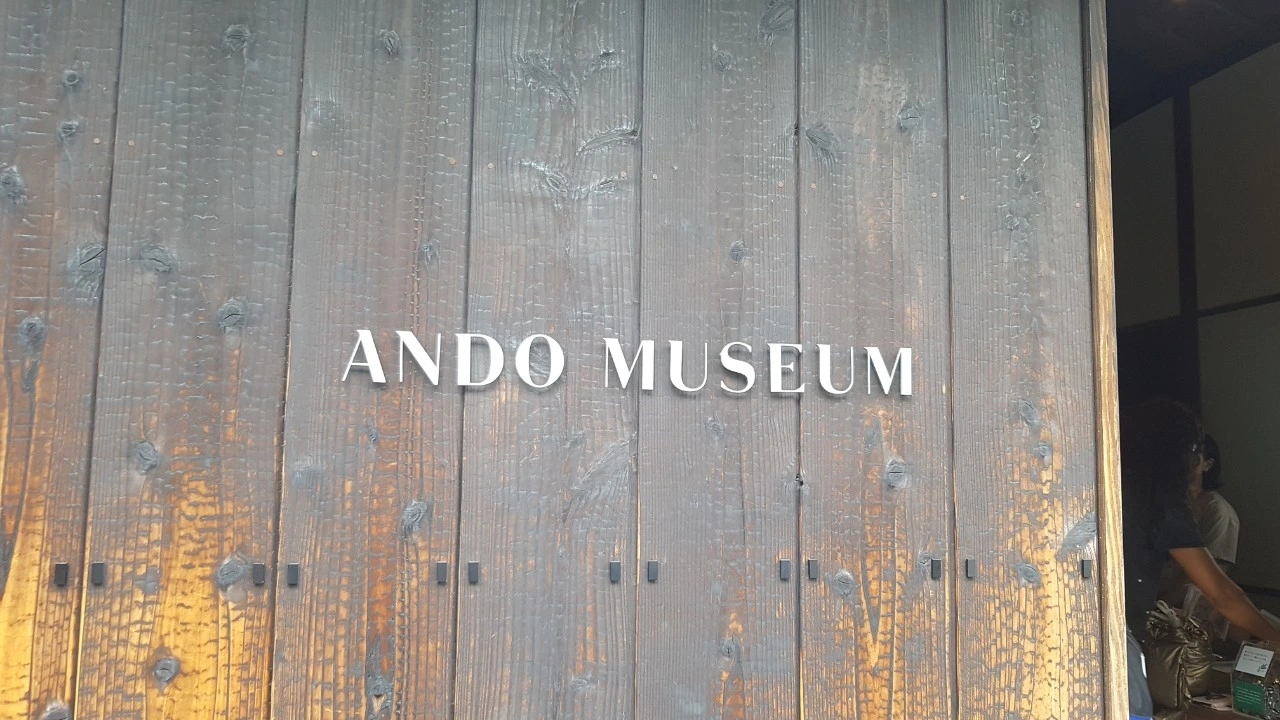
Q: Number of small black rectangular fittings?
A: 13